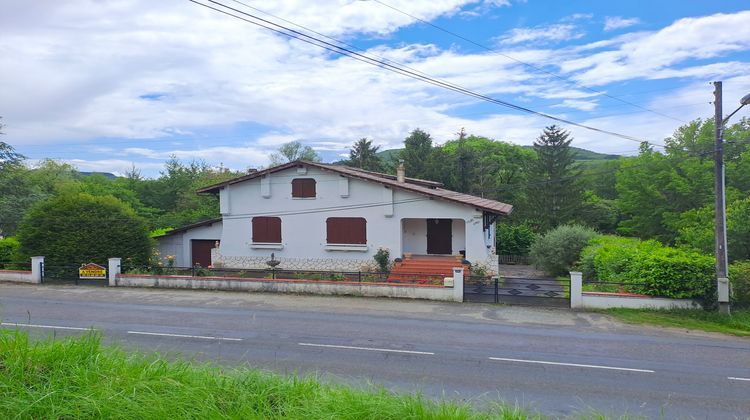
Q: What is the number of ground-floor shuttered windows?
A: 2